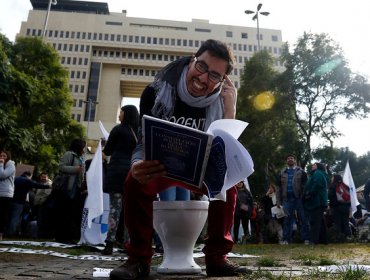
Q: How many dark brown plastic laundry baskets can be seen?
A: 0